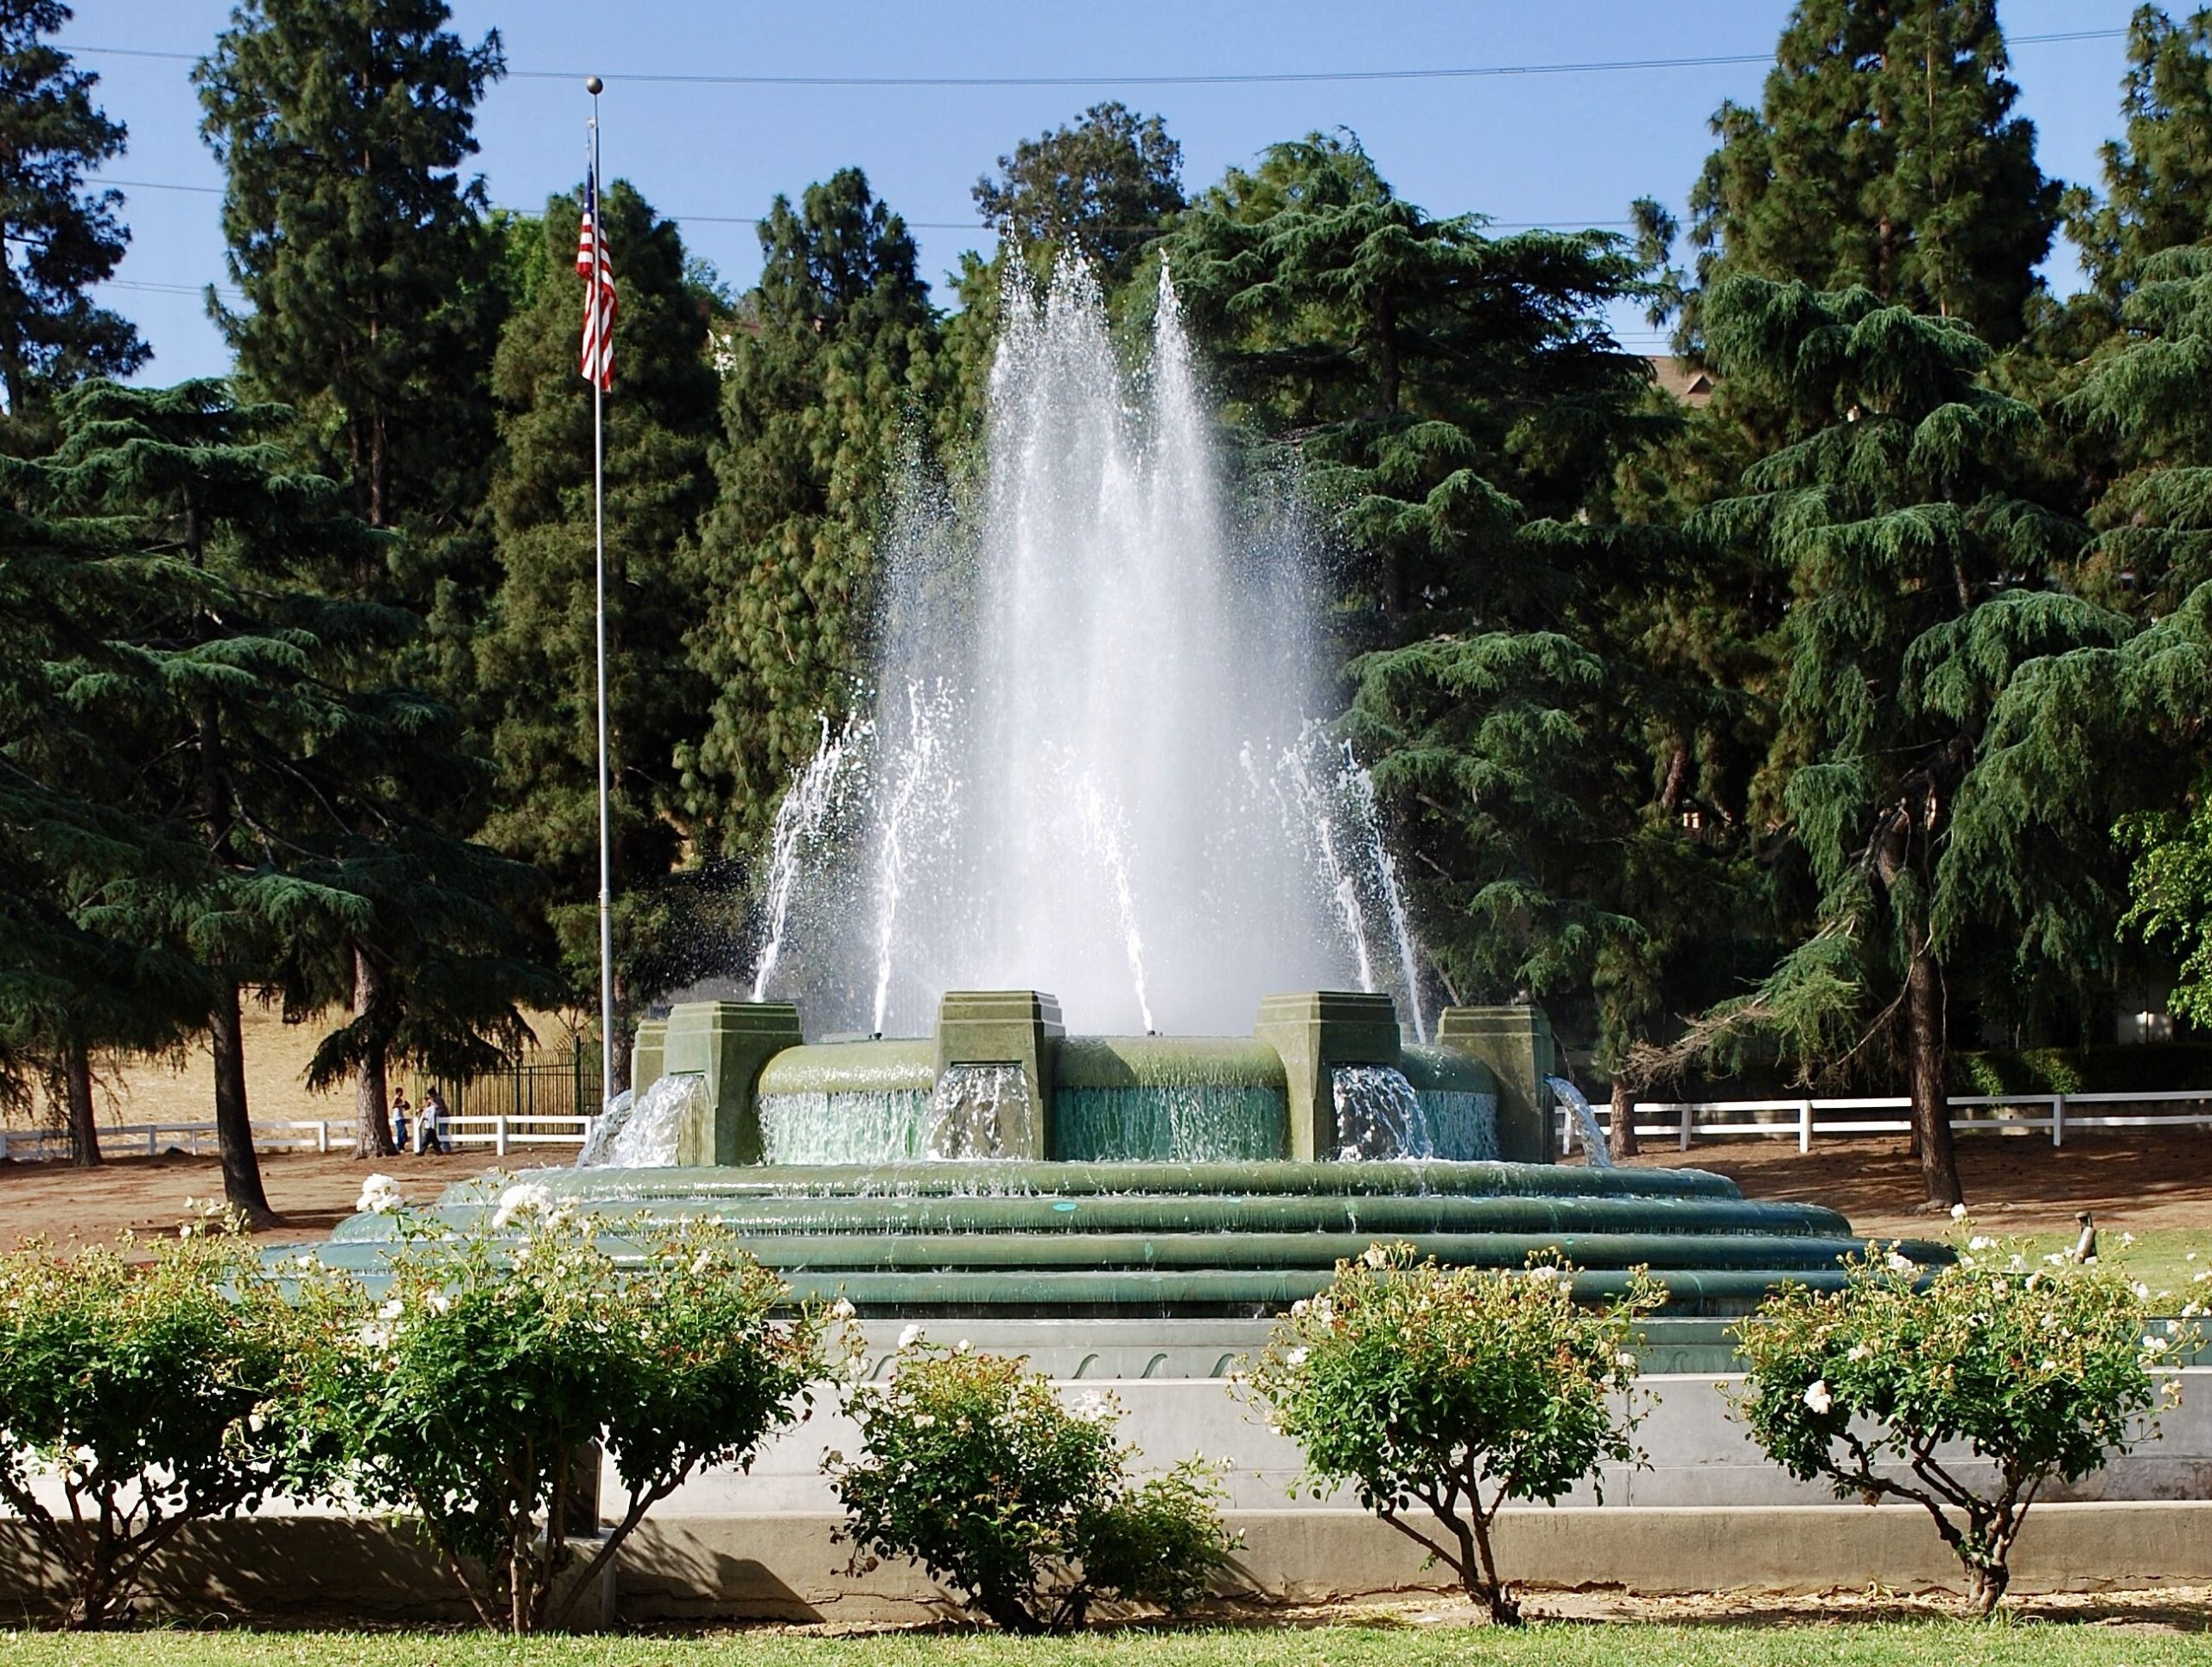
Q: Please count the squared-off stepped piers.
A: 5